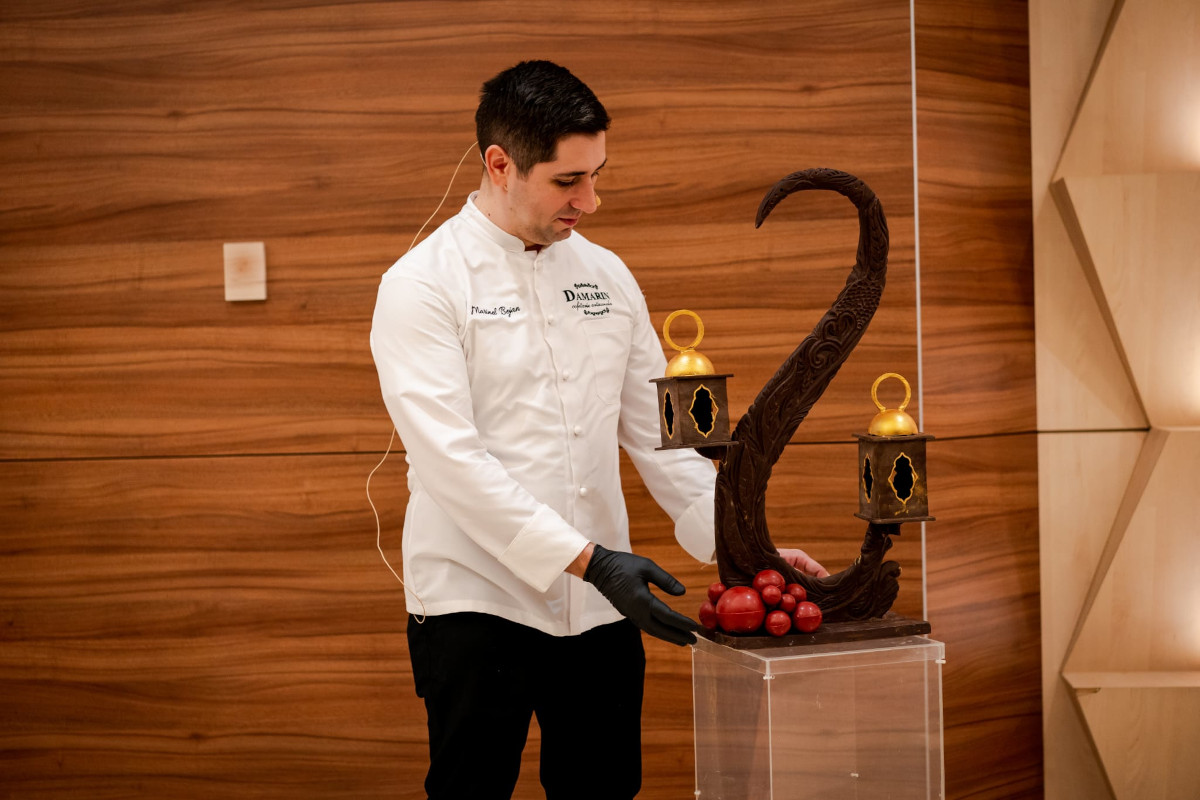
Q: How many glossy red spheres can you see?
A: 9